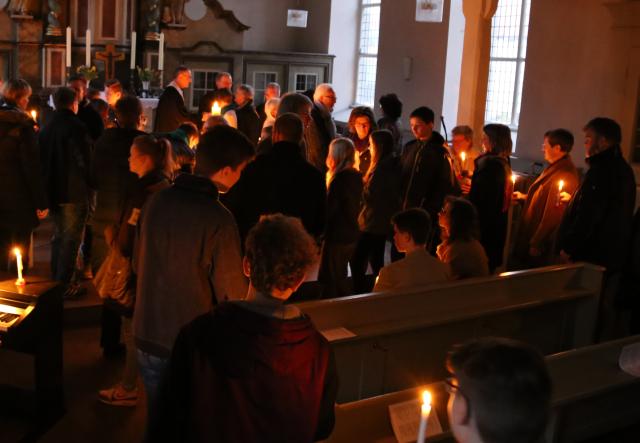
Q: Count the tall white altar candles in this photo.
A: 4